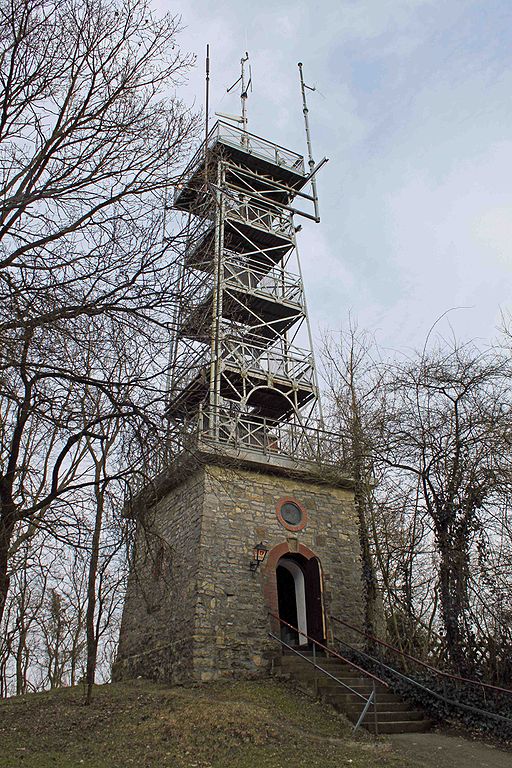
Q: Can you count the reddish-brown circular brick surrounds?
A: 1